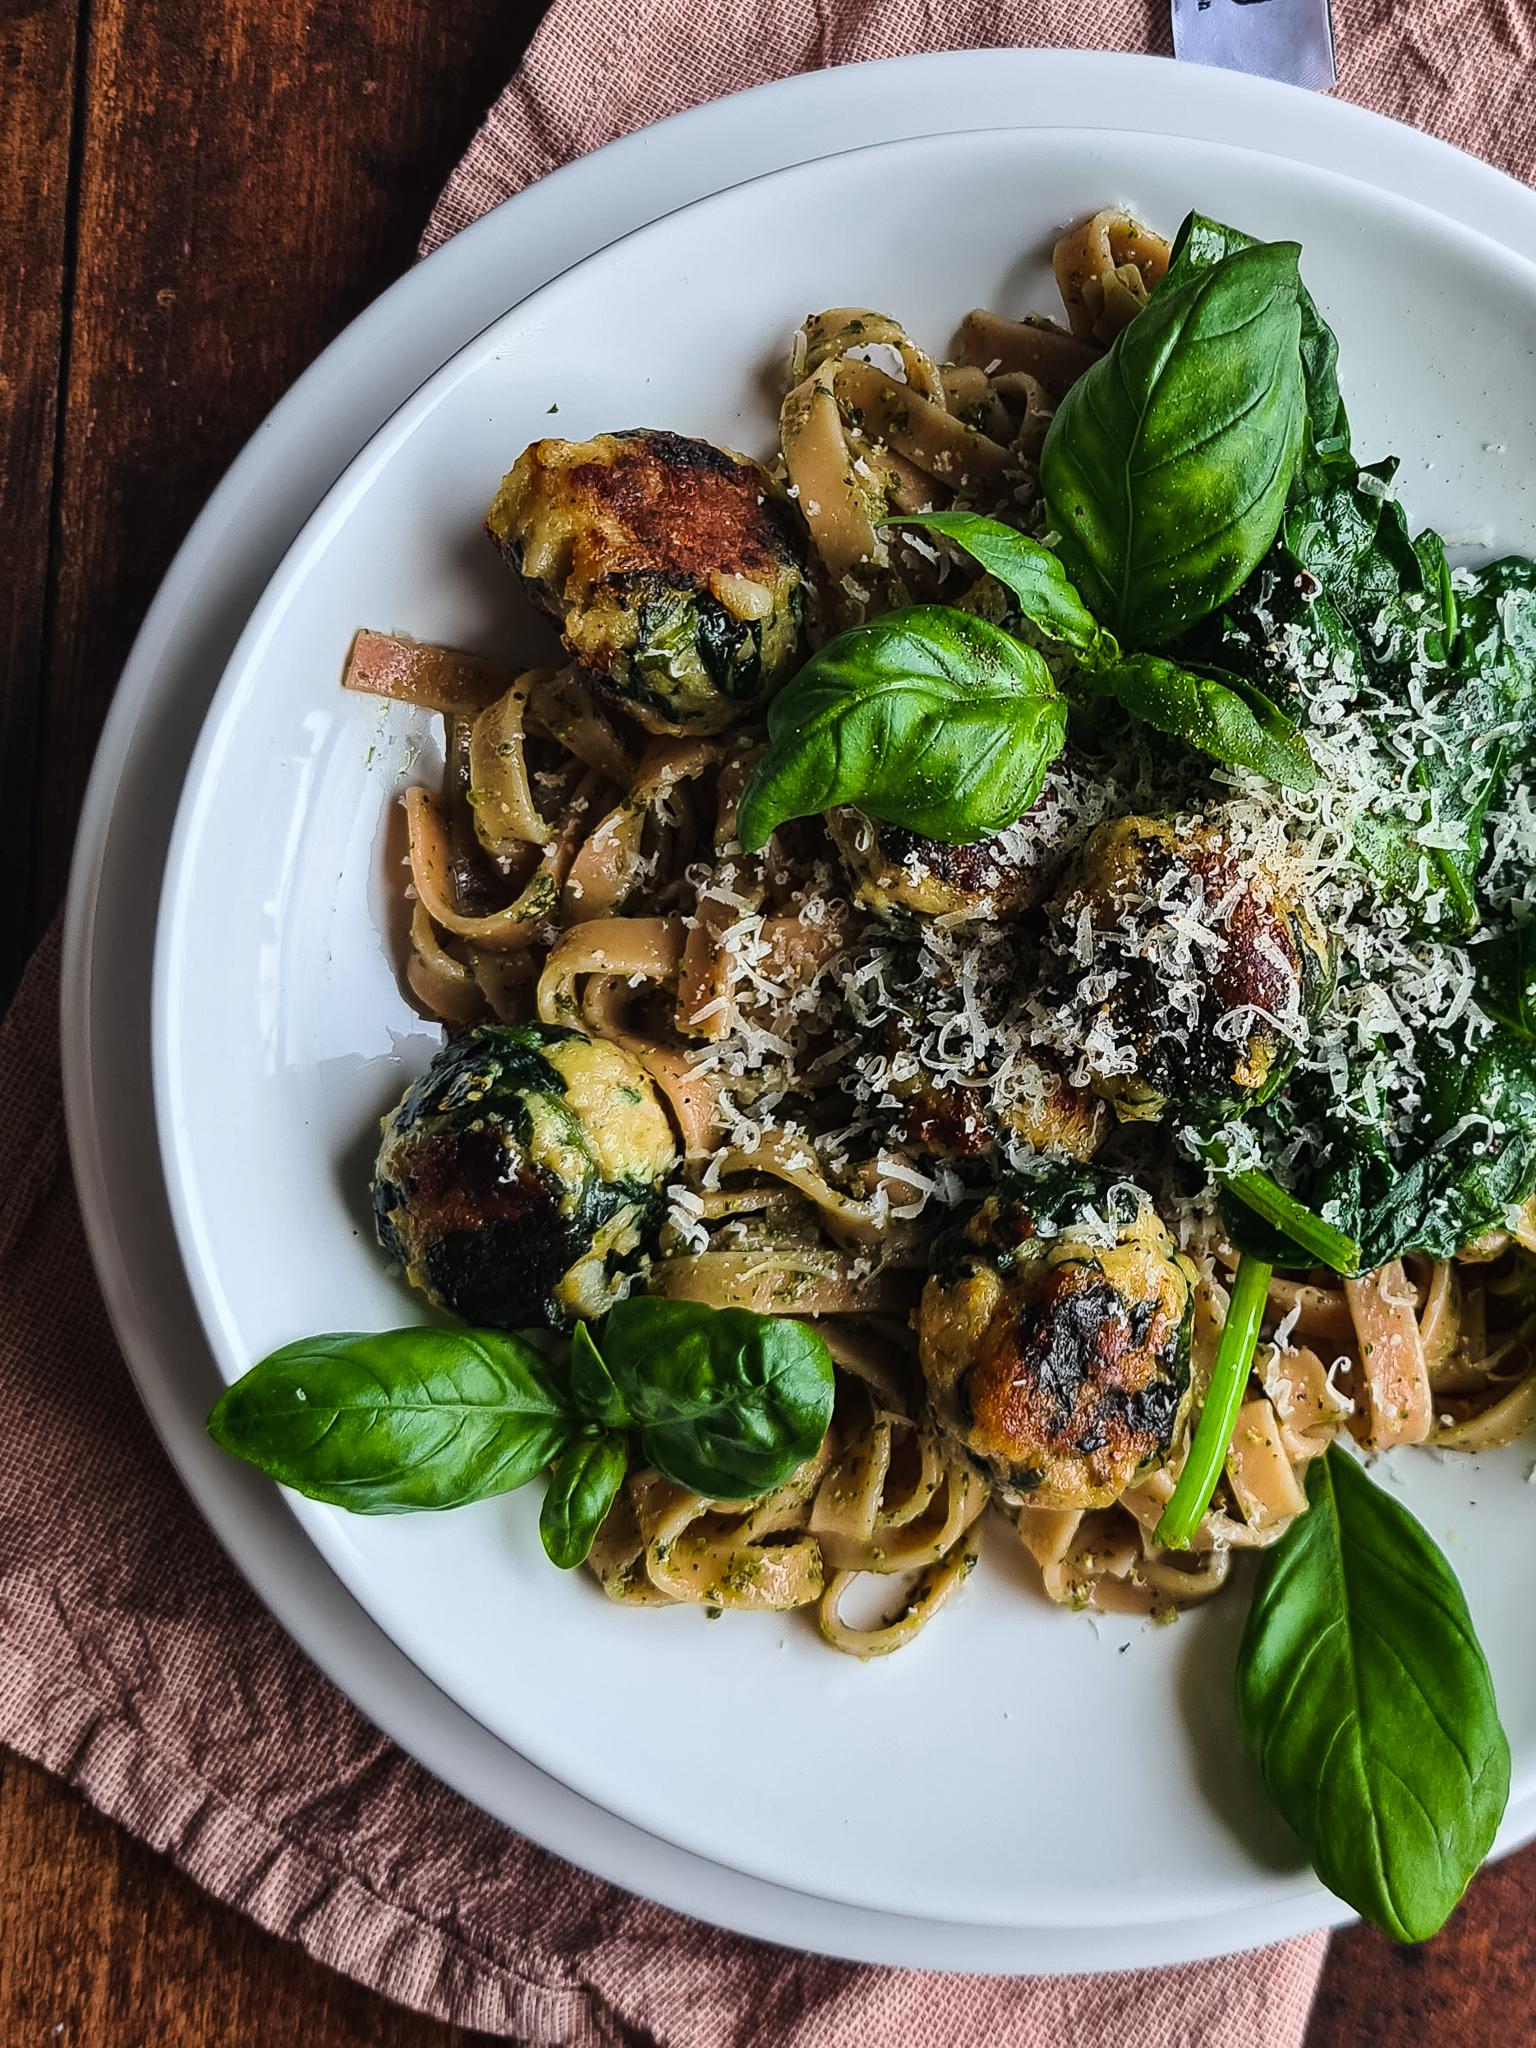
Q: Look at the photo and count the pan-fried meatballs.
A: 6